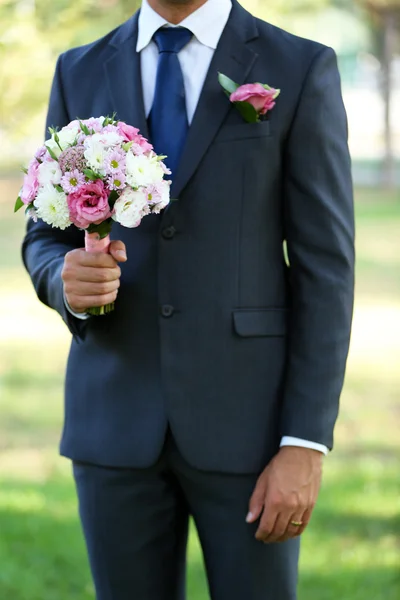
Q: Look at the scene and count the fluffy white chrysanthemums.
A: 3